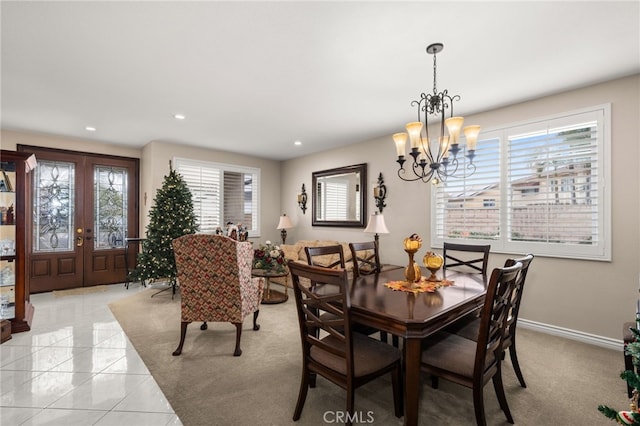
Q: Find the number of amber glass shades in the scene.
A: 6